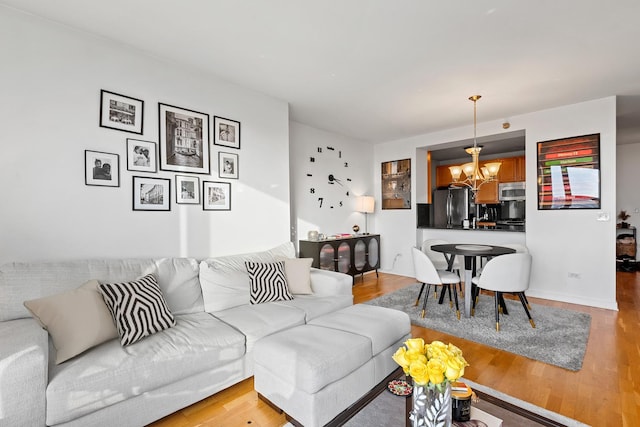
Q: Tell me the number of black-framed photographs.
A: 9